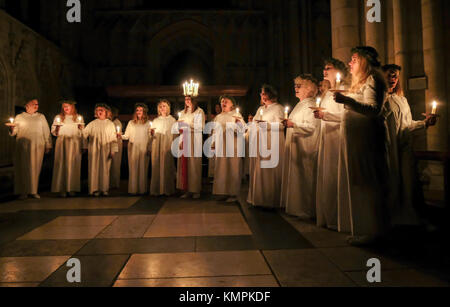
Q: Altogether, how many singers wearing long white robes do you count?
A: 12